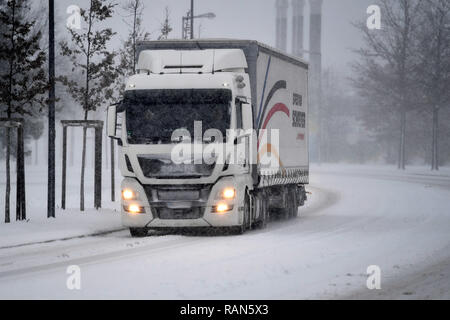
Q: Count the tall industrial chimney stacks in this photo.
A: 3